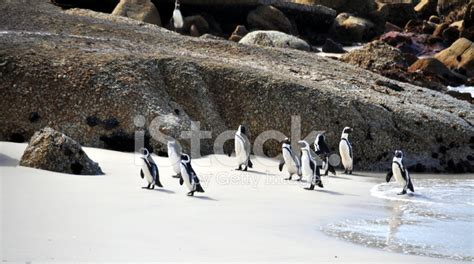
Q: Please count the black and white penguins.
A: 10